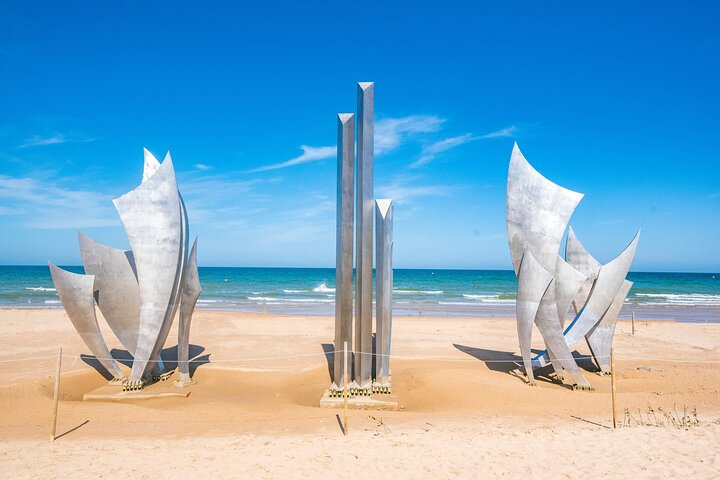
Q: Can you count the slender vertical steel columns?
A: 3